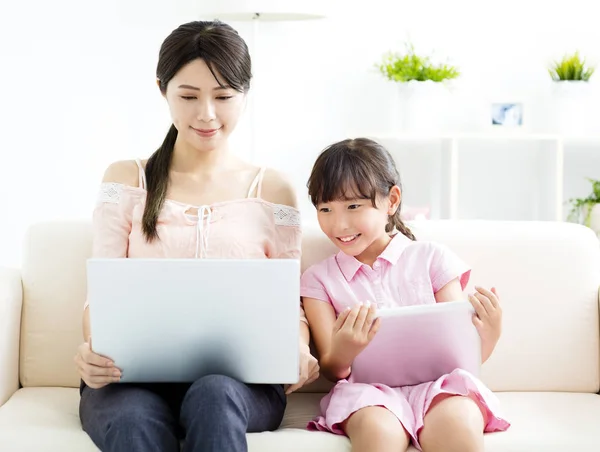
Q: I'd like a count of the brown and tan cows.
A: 0